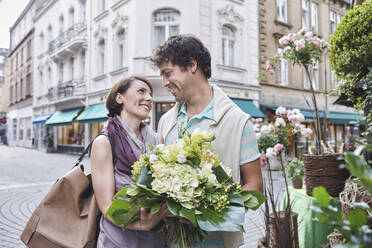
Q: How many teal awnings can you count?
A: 4